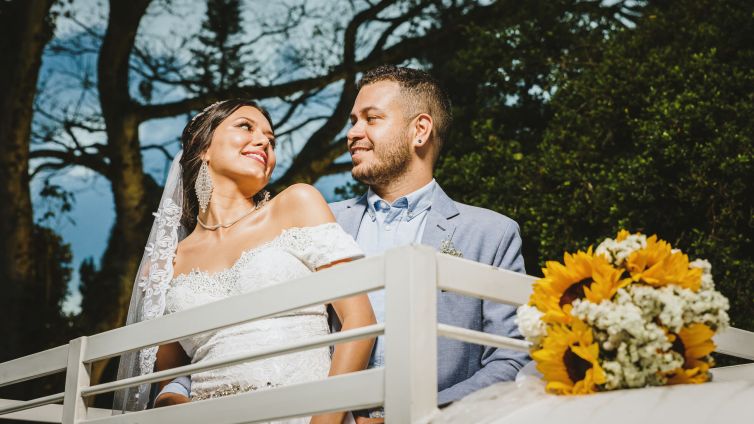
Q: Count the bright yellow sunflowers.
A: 4